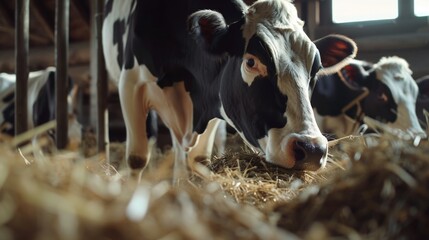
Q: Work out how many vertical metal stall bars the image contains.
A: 3